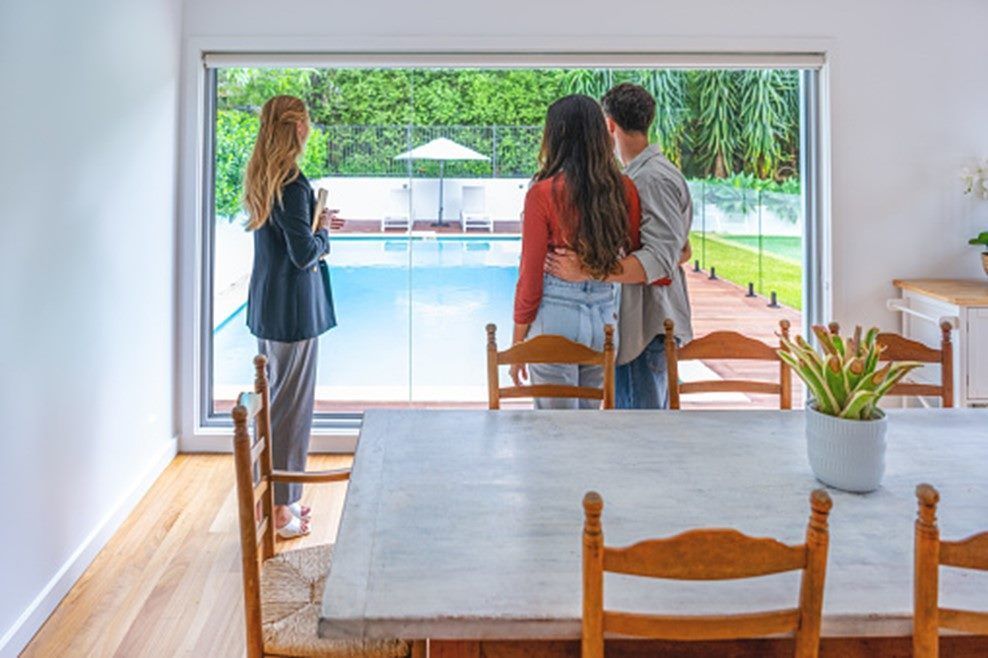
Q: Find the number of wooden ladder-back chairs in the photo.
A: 6